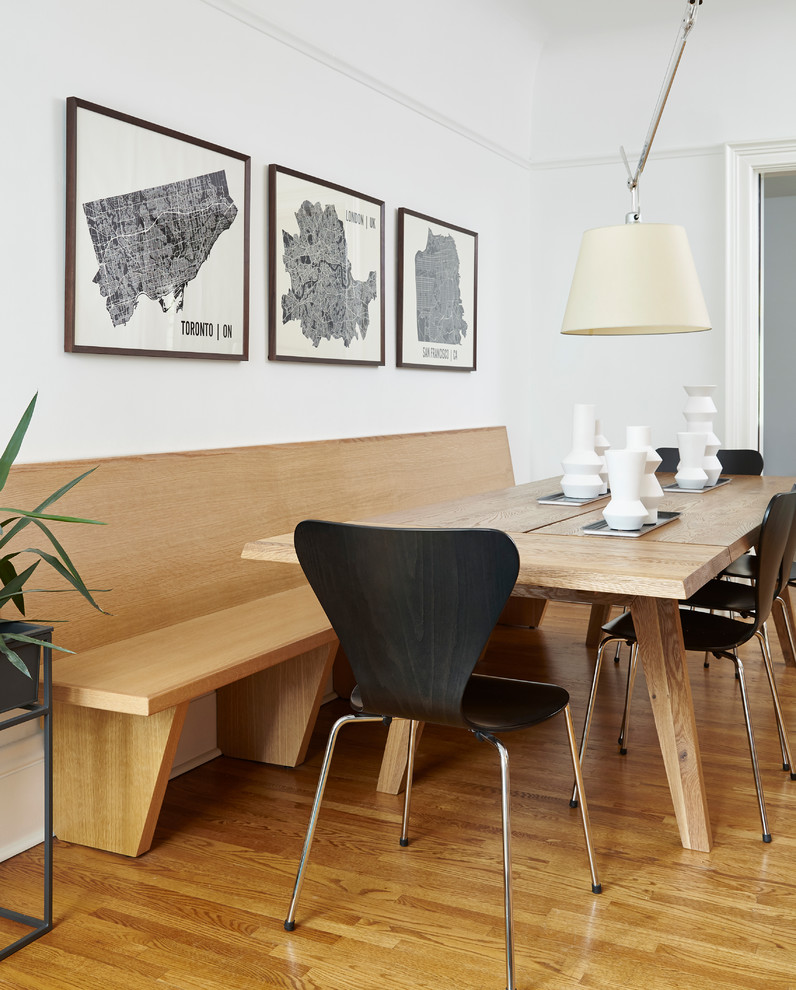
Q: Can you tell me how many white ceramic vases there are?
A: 6